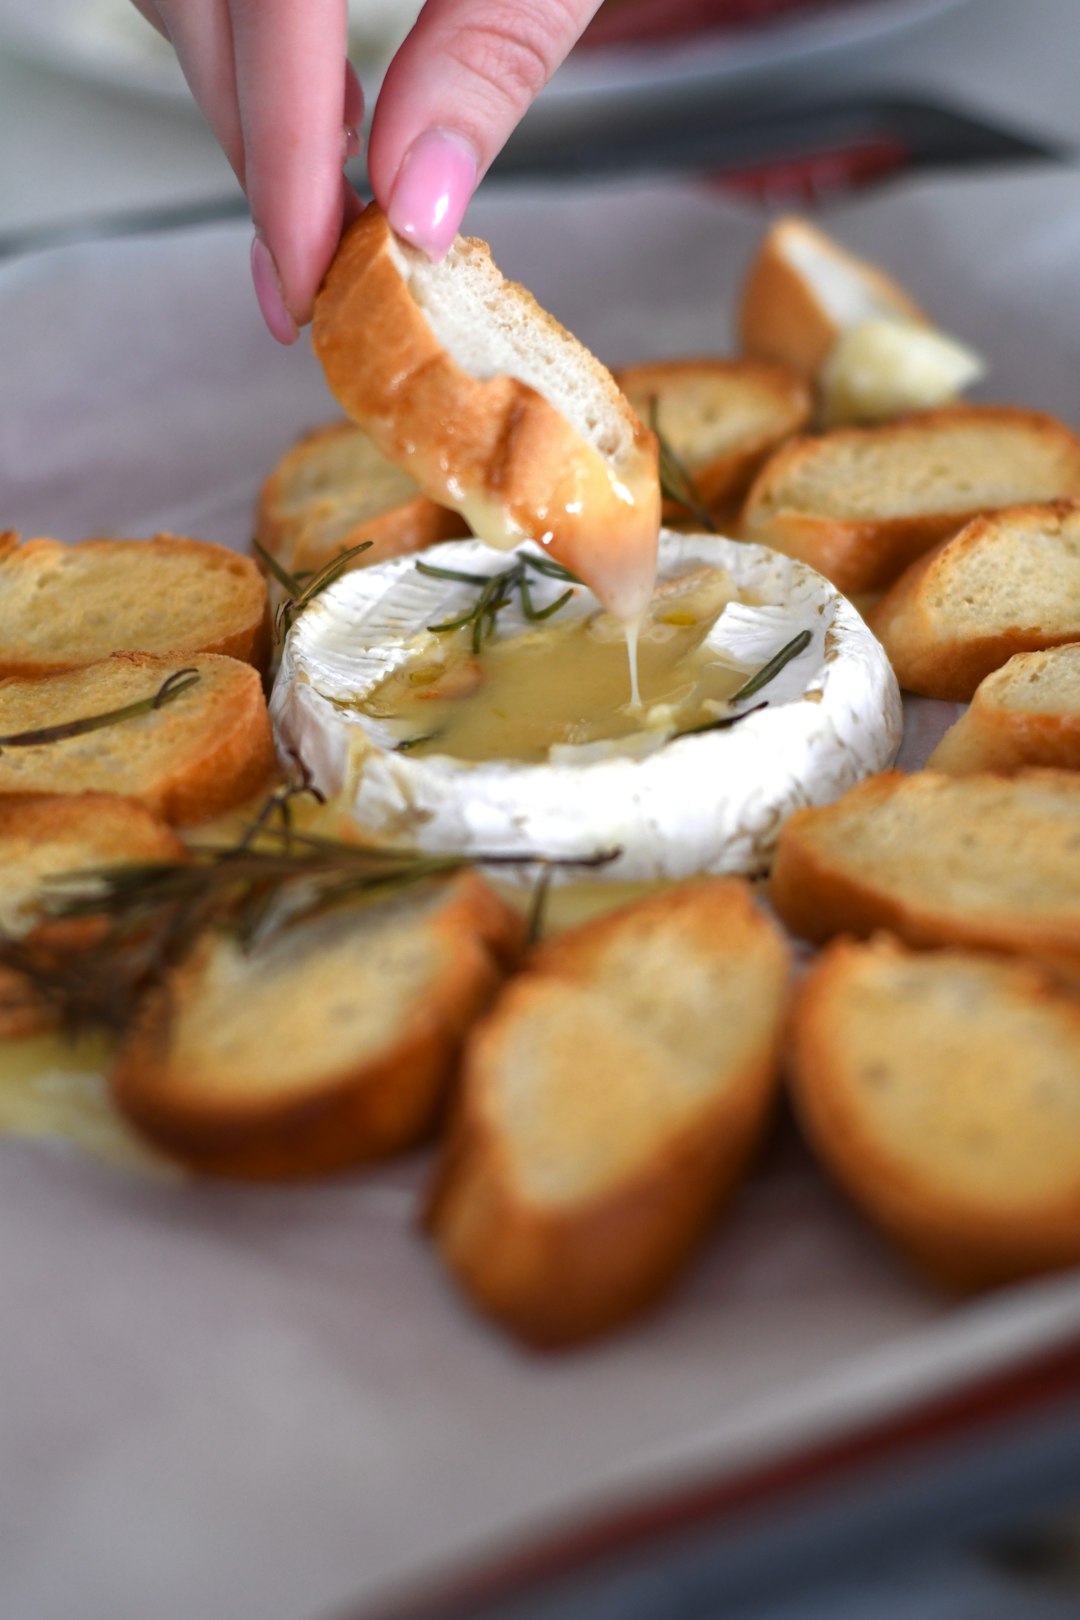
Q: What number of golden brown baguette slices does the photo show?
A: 14